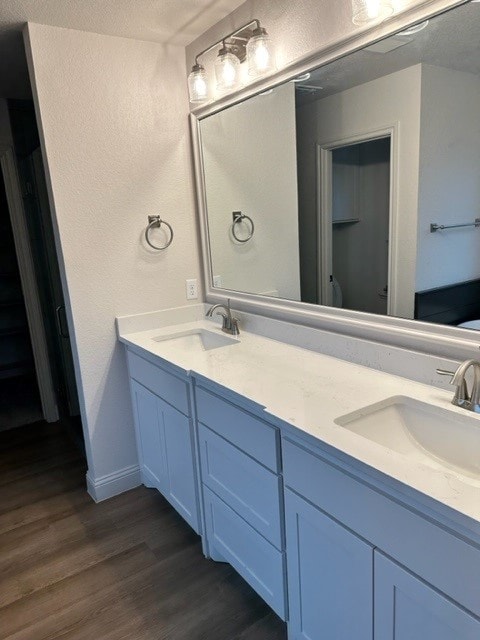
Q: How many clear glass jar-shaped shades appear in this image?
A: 4